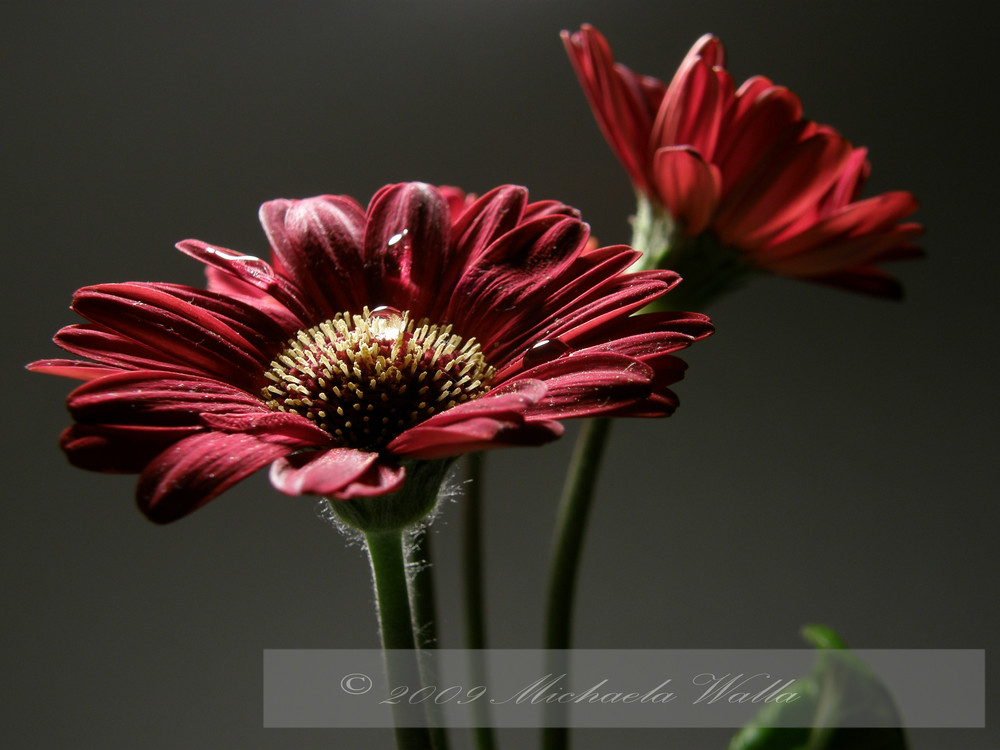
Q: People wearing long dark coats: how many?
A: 0